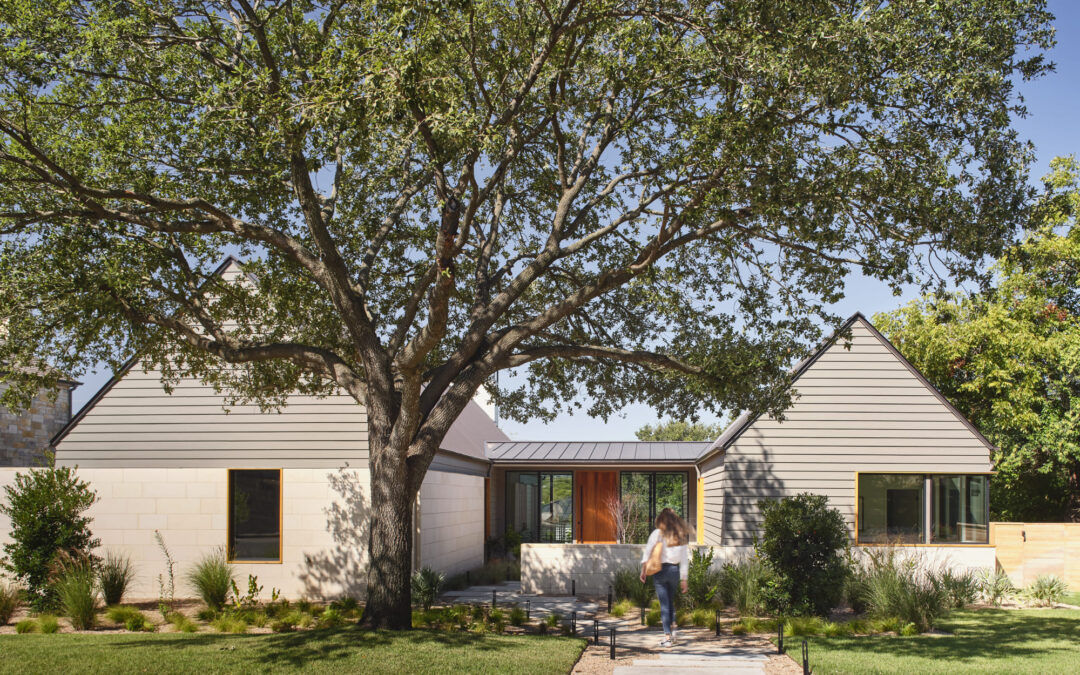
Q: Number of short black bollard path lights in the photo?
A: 13